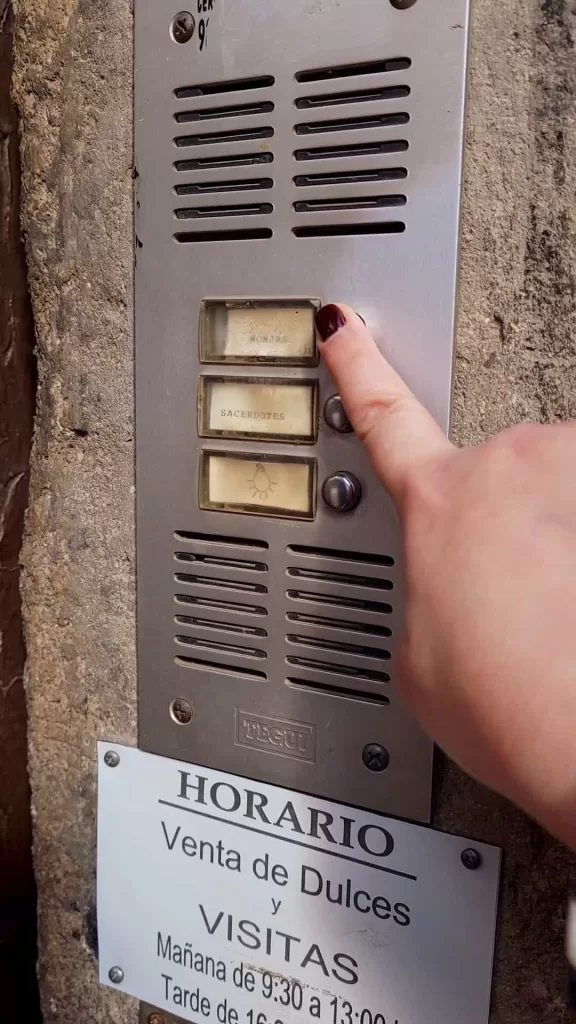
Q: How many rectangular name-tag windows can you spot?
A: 3